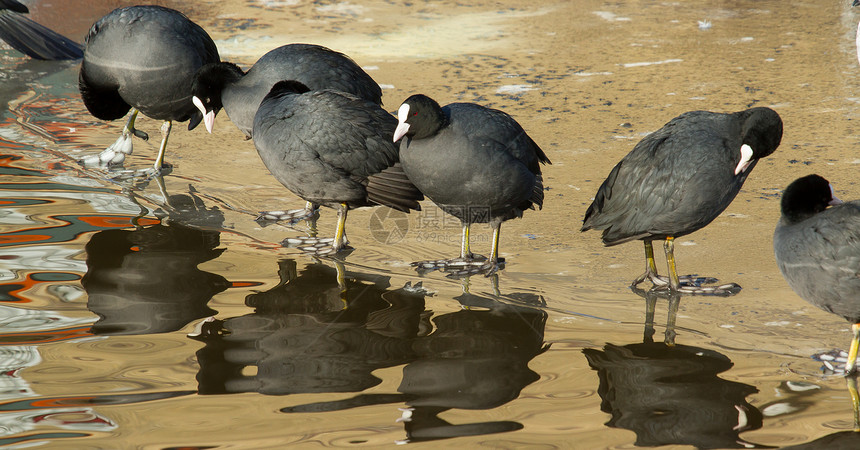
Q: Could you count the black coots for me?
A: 6